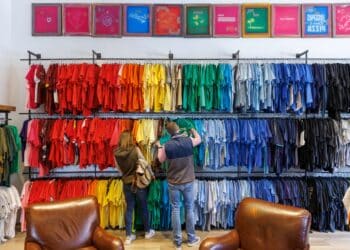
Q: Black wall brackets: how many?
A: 5